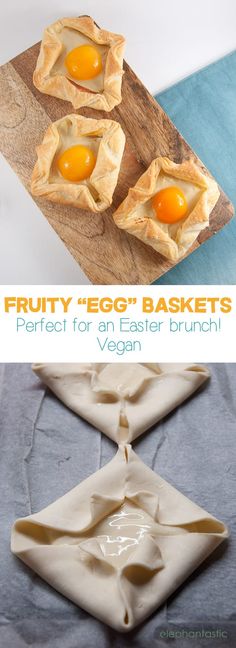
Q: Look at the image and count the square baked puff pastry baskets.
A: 3